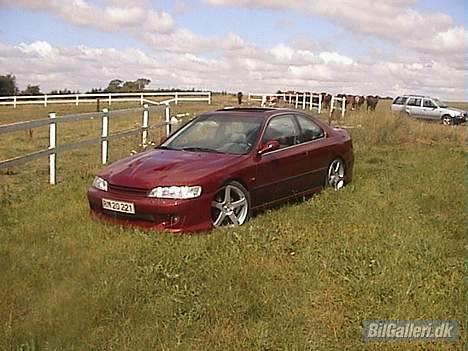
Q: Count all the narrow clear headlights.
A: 2